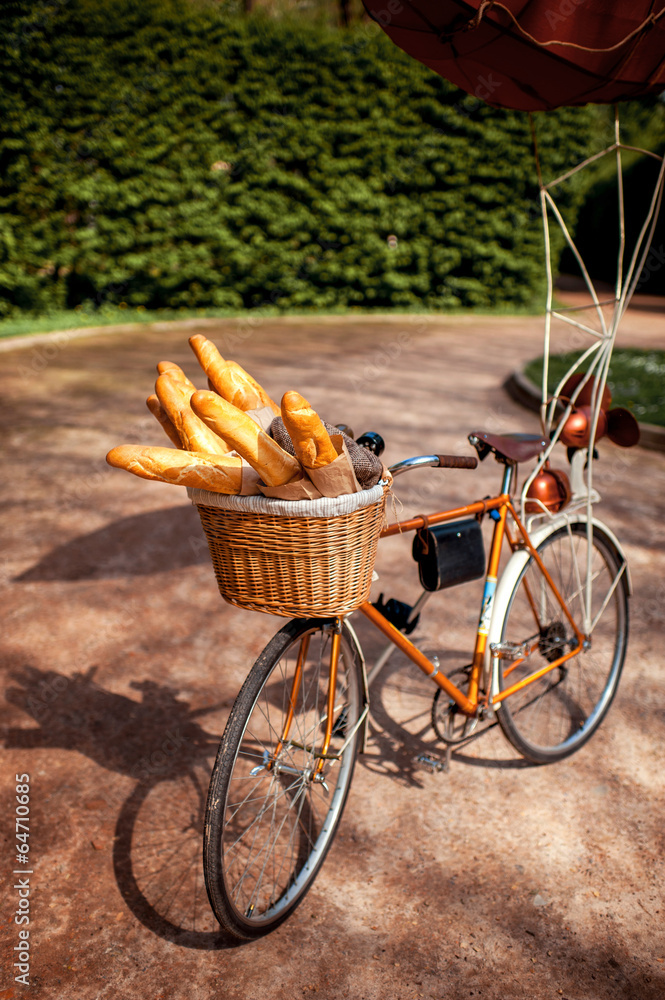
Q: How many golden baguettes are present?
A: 8